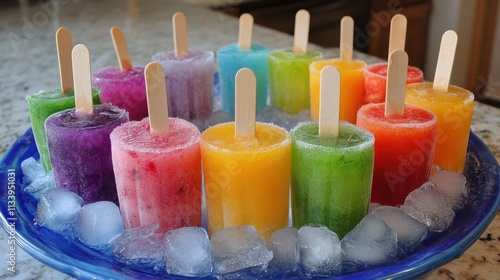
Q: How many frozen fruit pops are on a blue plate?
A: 13